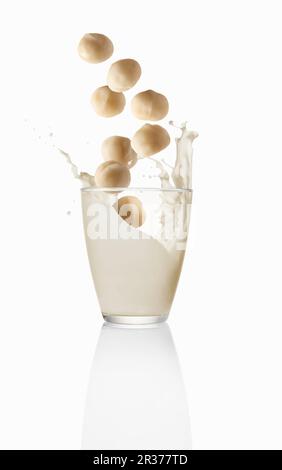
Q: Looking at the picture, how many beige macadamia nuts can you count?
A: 8